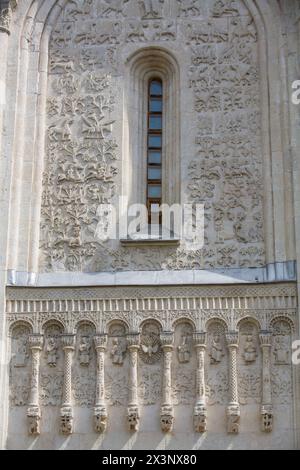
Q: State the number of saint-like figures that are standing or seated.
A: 8